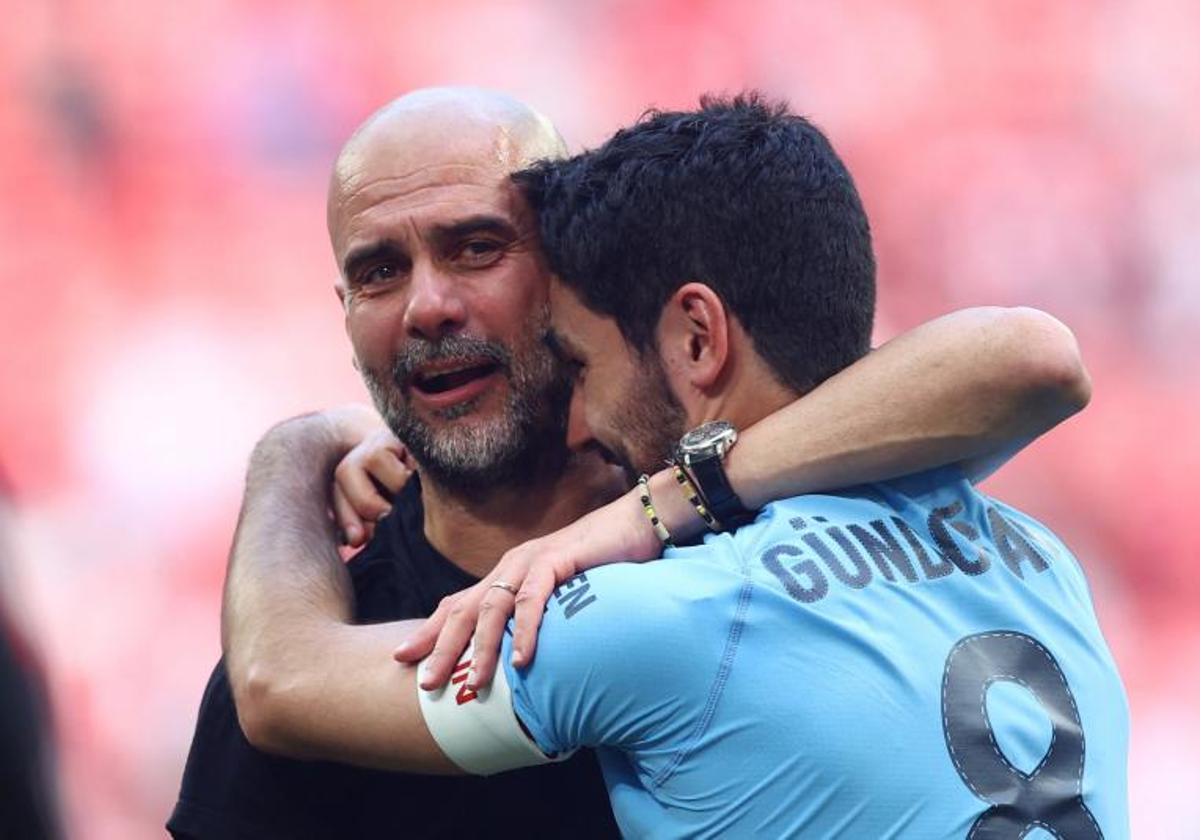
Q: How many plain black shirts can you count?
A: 1